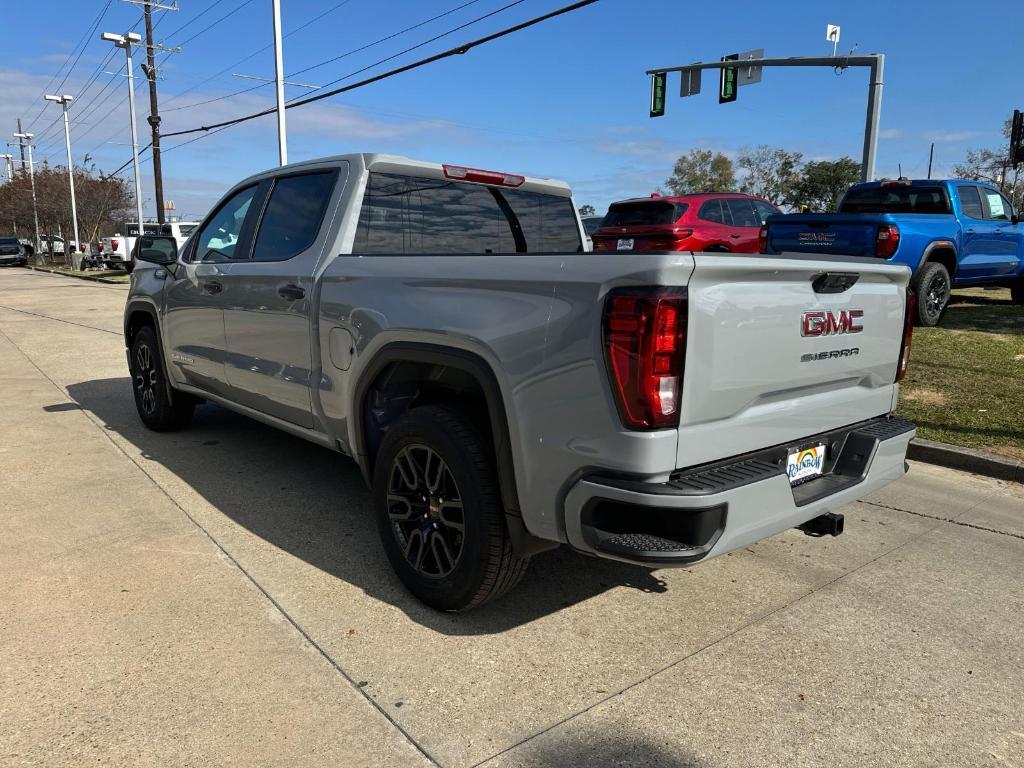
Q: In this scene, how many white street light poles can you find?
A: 5